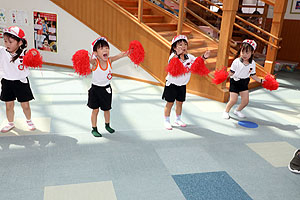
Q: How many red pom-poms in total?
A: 7